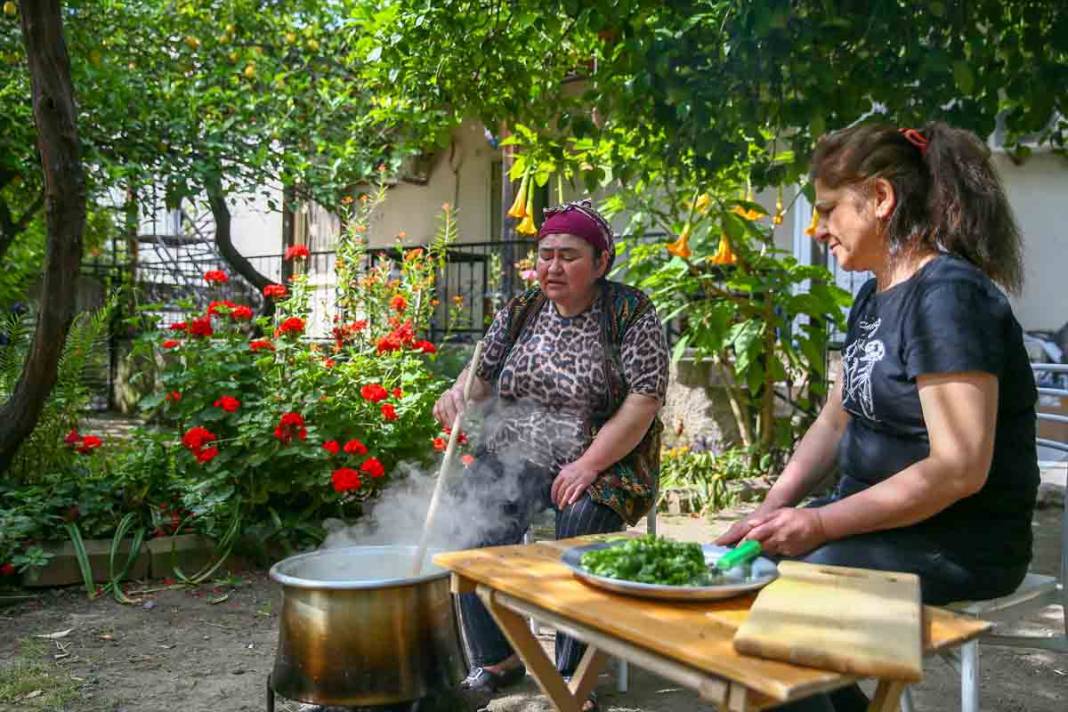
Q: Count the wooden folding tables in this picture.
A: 1